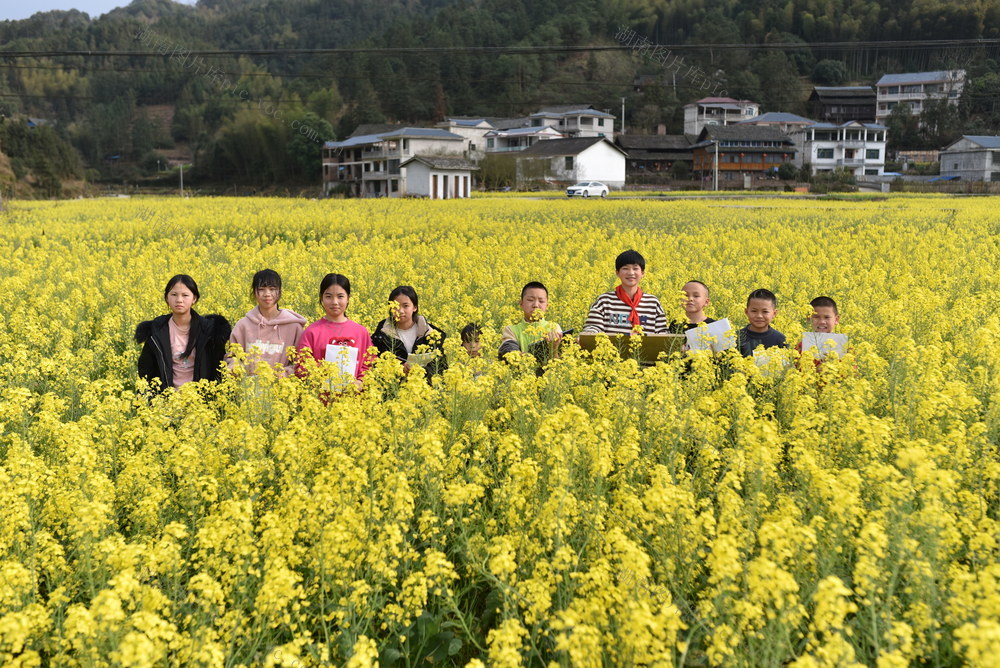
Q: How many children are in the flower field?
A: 10